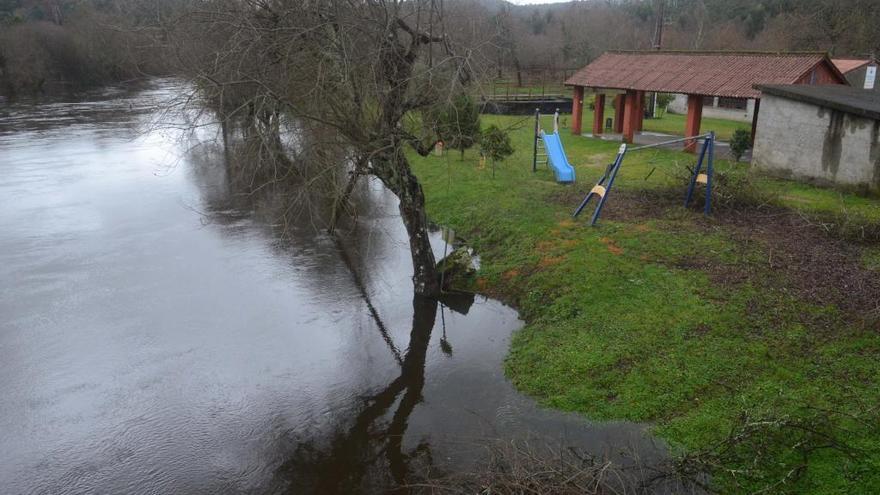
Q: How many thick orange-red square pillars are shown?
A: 6